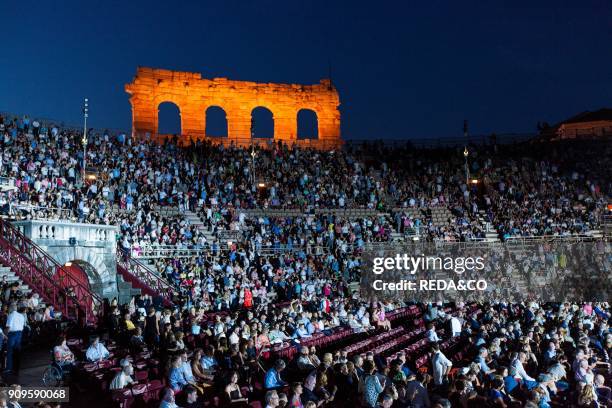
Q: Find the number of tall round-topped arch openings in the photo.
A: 4